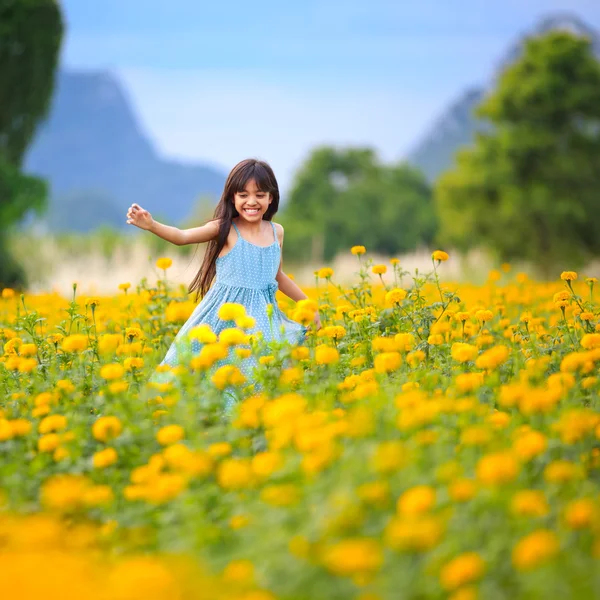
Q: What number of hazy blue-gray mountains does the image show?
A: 2